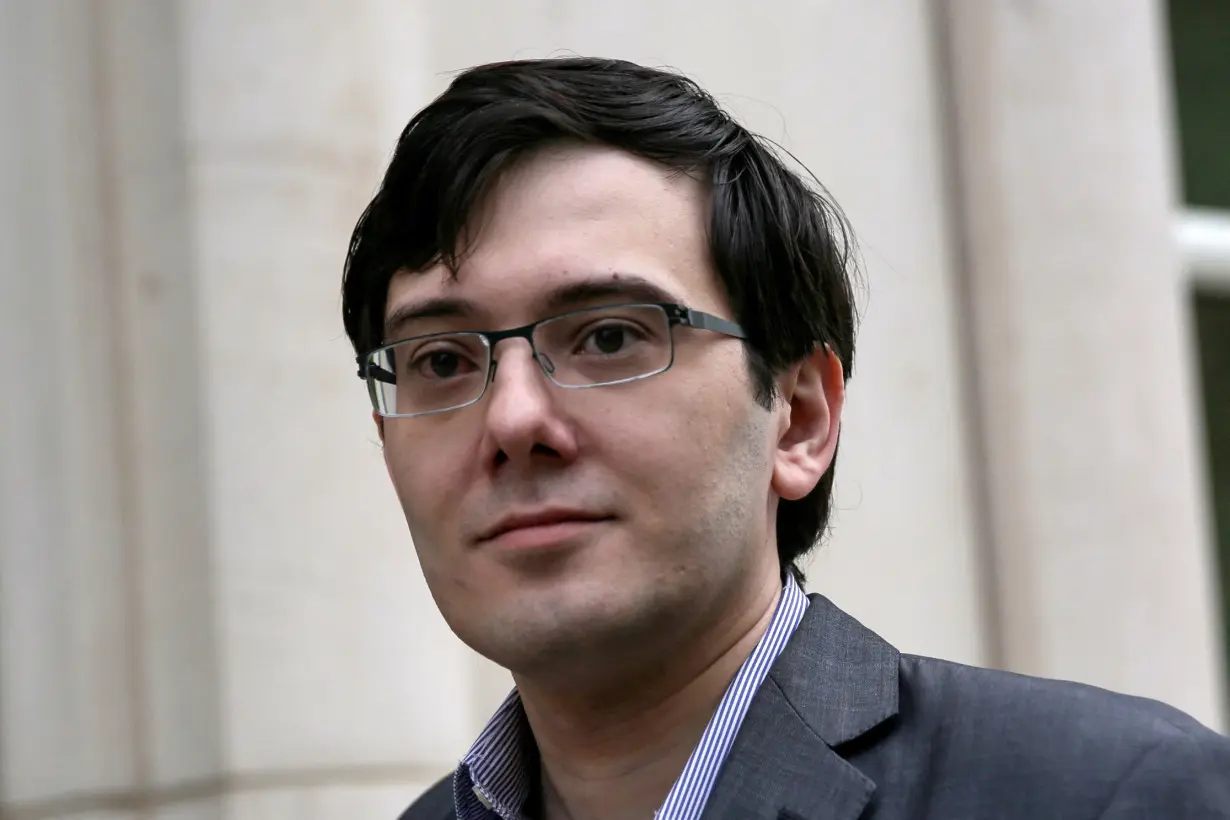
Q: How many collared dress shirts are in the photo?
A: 1